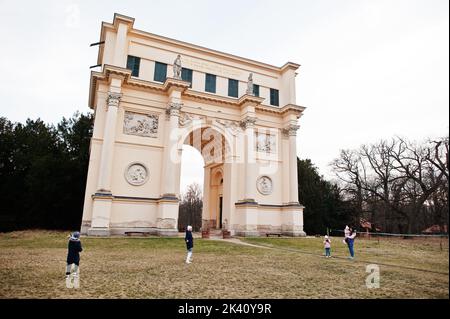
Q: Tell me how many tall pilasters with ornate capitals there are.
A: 4